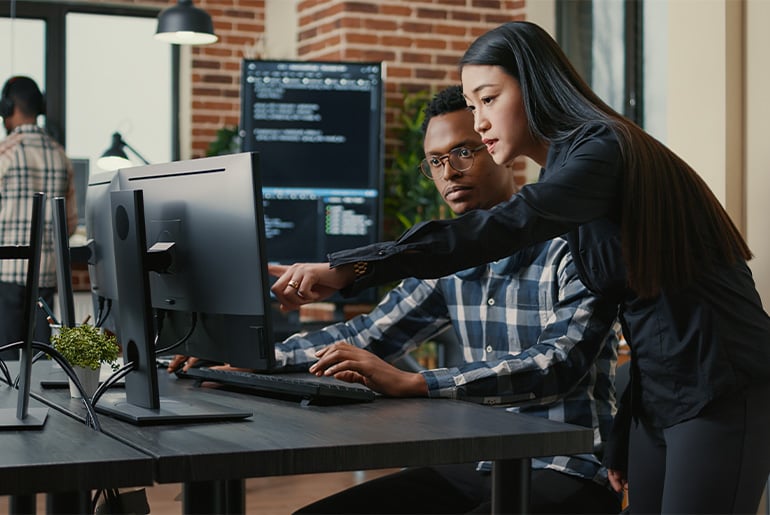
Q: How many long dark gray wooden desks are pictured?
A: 2